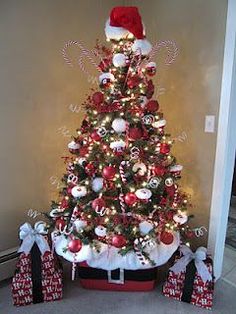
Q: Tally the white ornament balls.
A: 5